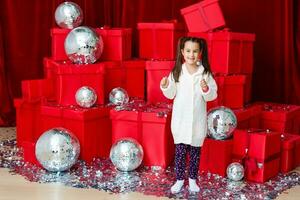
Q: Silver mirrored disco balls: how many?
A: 8